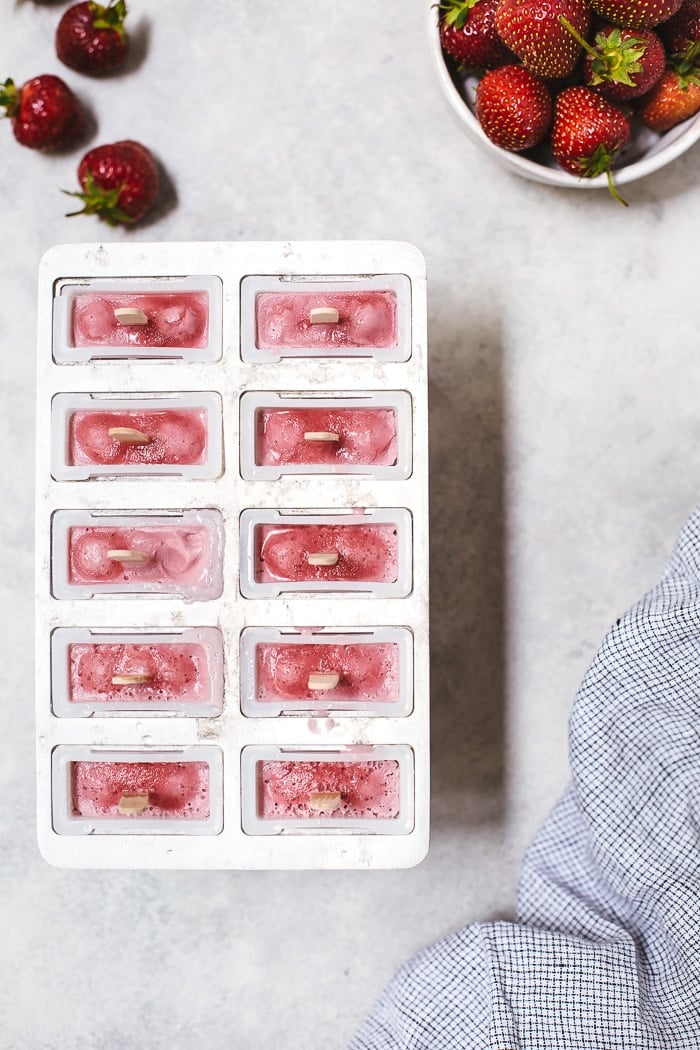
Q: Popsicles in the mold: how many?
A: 10